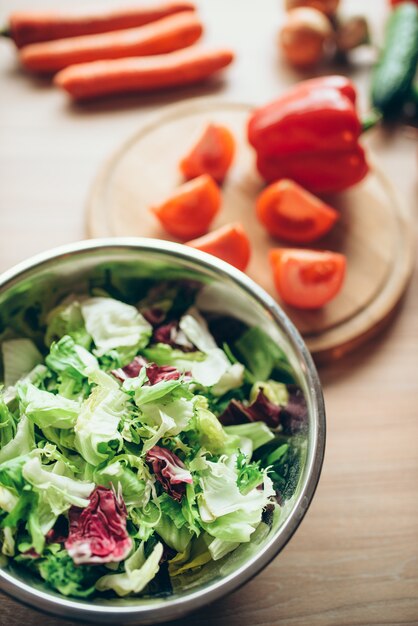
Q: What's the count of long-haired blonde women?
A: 0